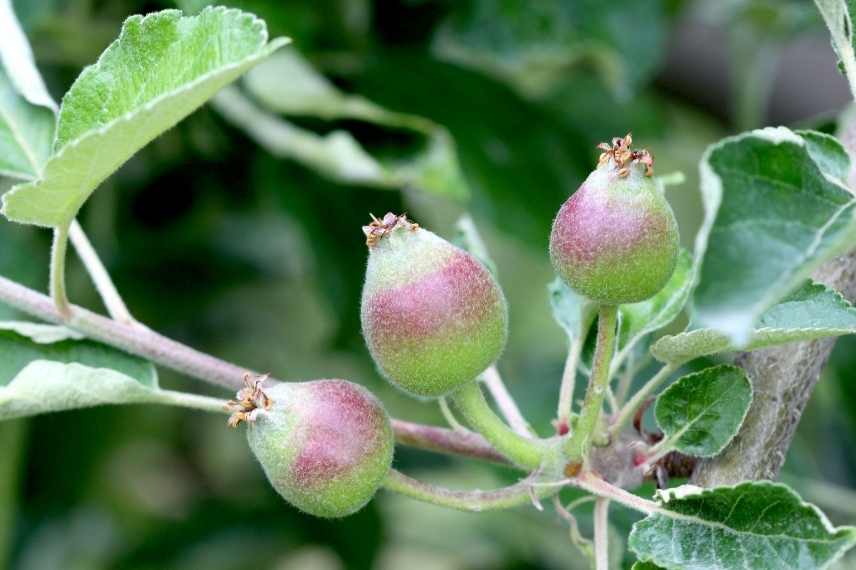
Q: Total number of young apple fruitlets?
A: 3